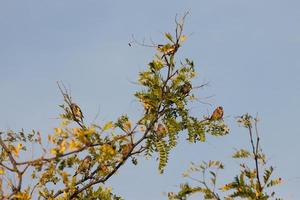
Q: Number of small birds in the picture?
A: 6